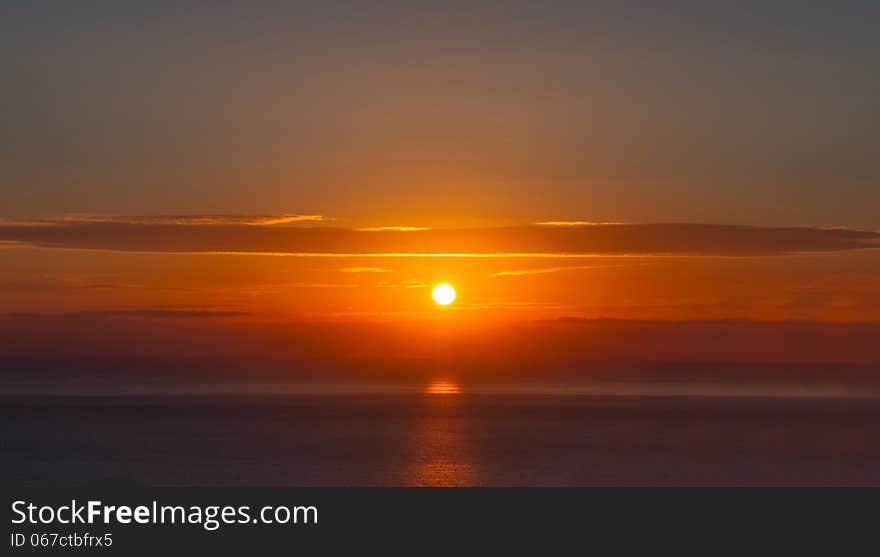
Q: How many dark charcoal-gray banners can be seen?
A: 1